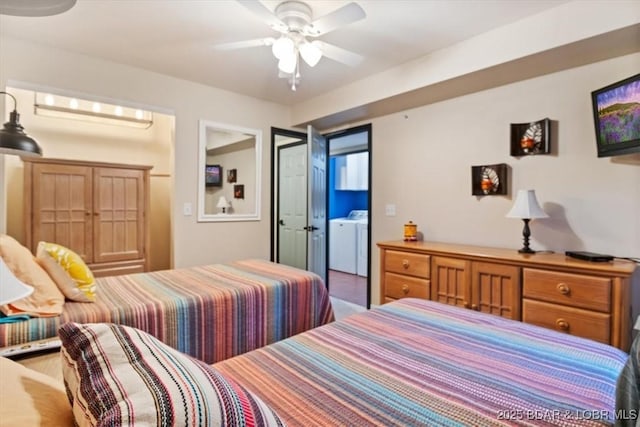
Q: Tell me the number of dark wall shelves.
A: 2